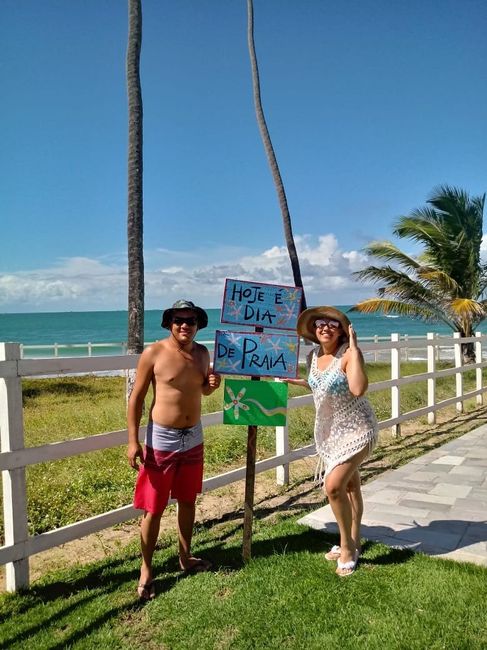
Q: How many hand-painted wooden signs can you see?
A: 3